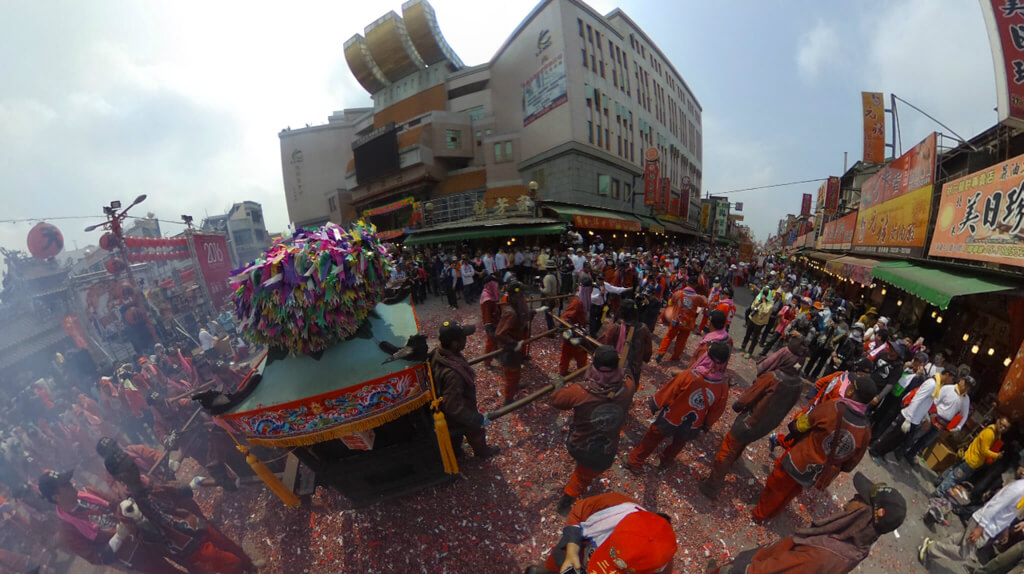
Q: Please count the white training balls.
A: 0